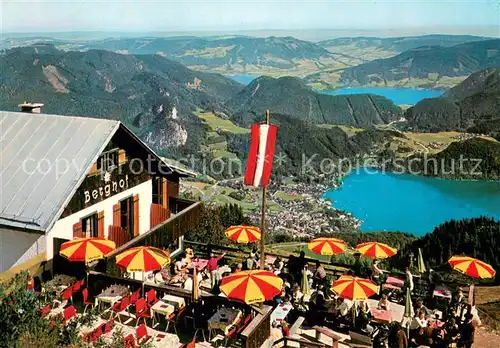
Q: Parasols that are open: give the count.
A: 8